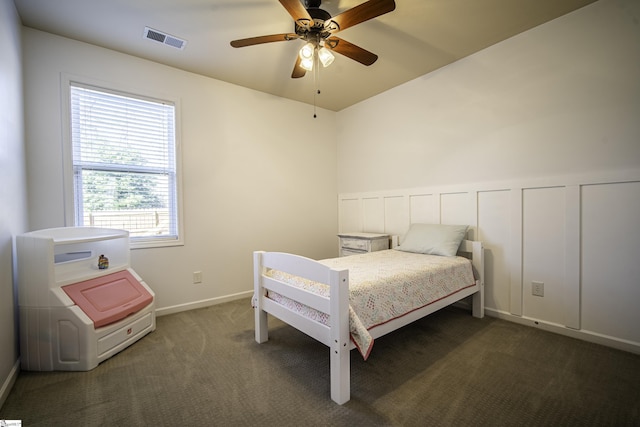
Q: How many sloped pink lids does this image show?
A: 1